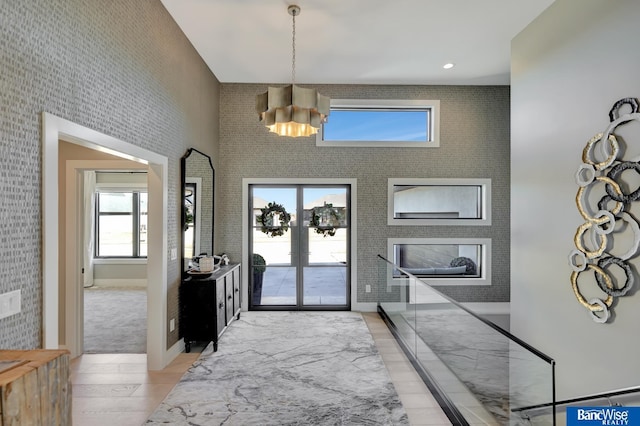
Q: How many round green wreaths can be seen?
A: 2